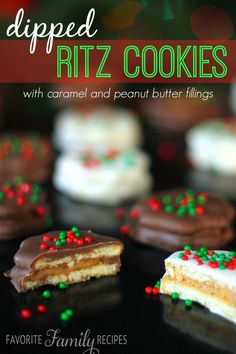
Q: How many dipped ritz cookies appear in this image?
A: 8